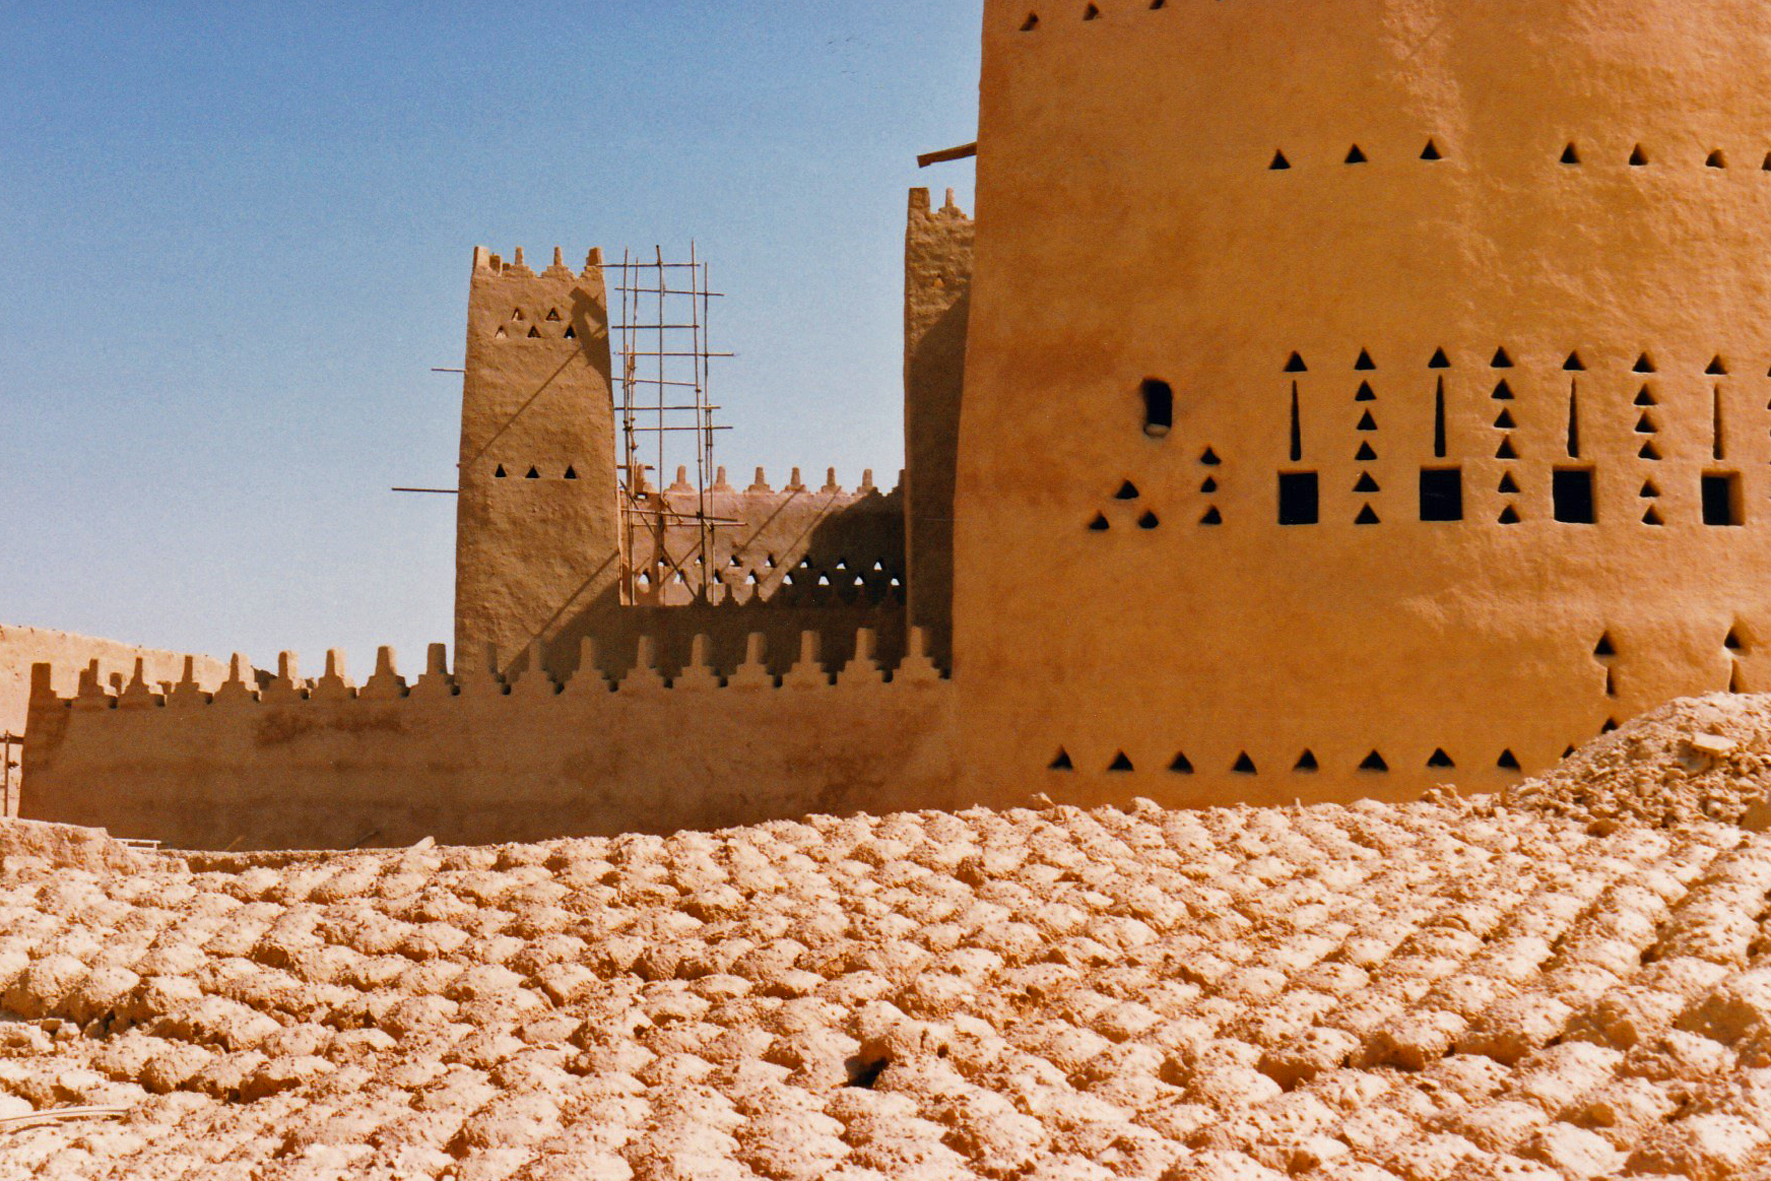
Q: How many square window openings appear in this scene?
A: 4